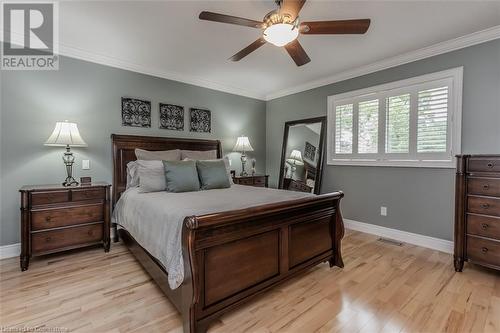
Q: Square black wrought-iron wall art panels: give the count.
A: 3